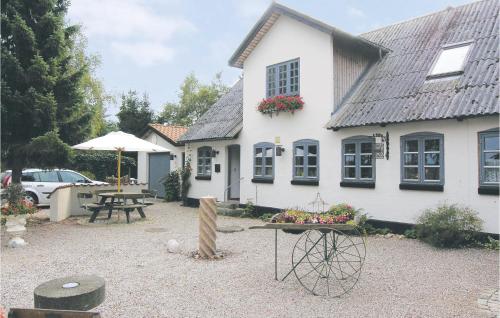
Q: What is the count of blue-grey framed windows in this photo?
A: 7